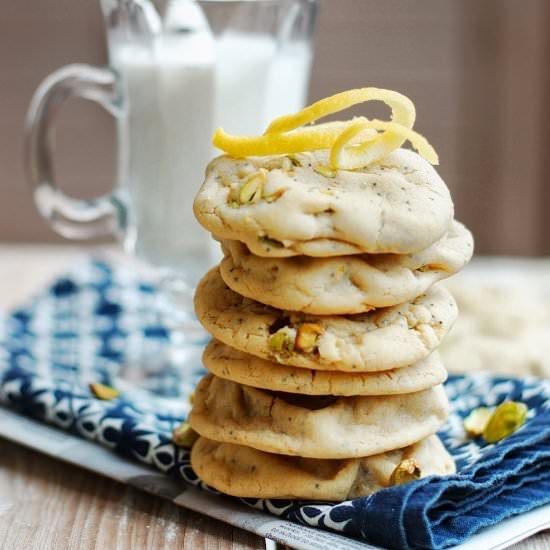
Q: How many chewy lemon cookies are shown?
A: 6